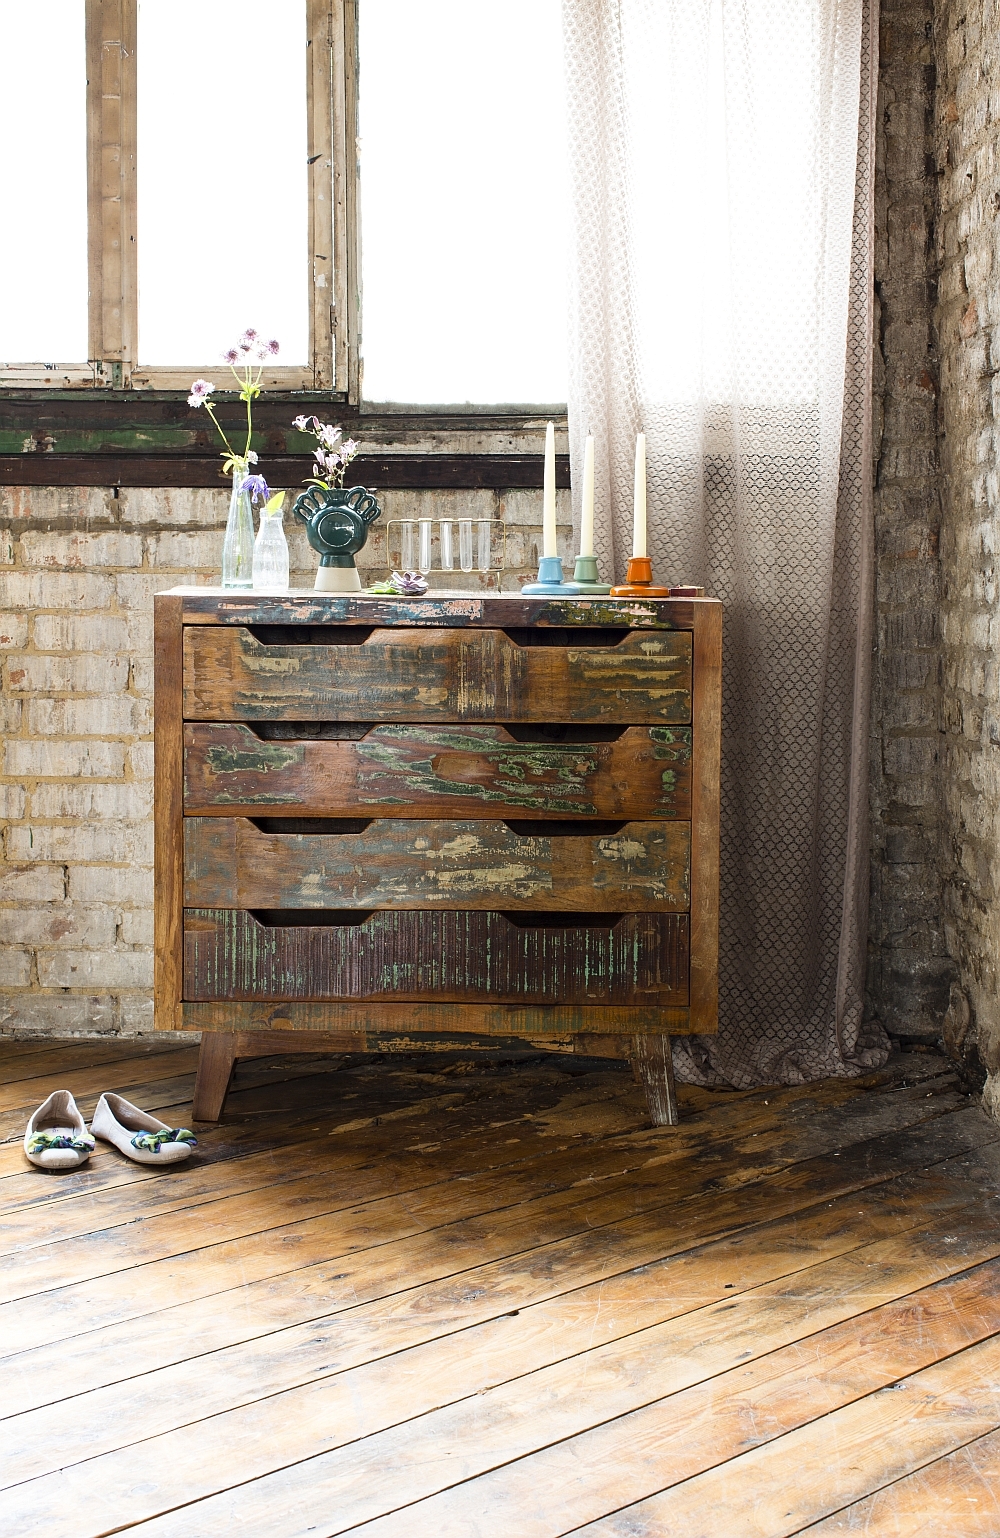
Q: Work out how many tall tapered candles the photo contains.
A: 3